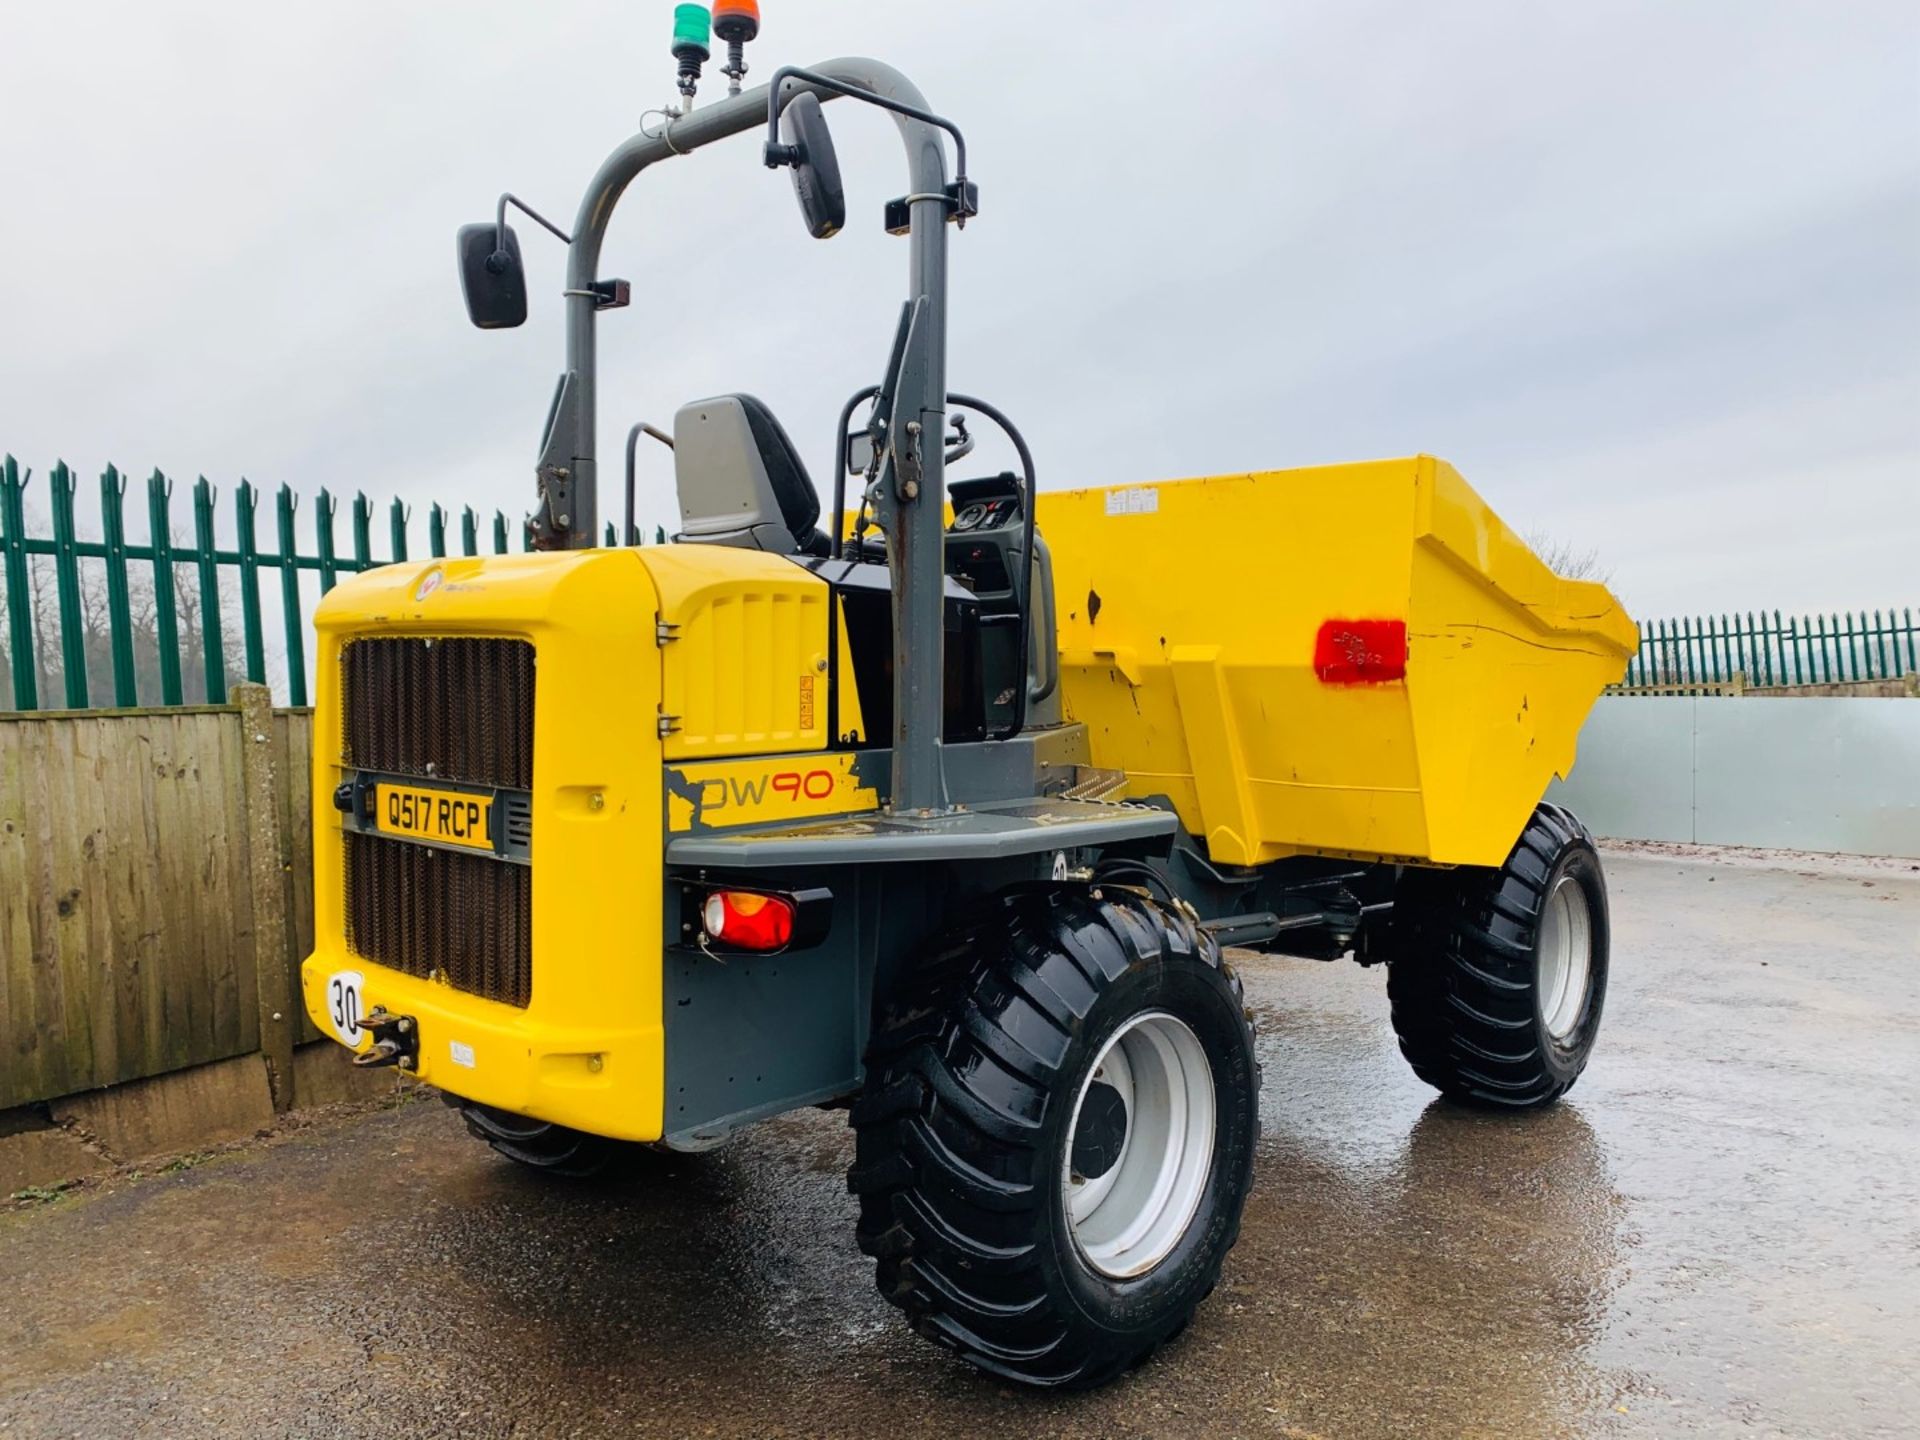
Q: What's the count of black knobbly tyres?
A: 3